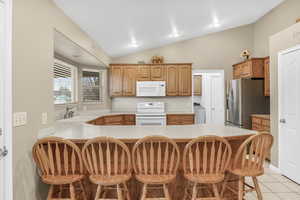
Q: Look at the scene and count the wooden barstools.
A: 5